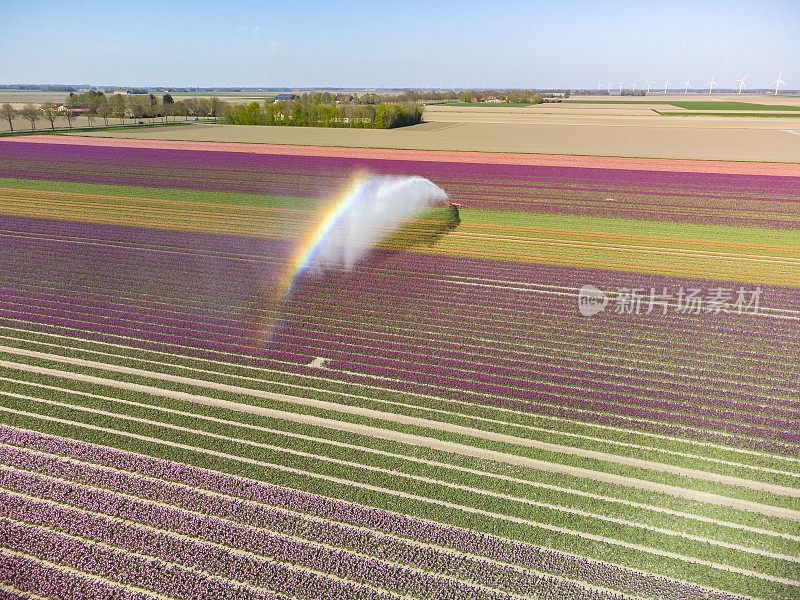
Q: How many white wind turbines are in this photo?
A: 10